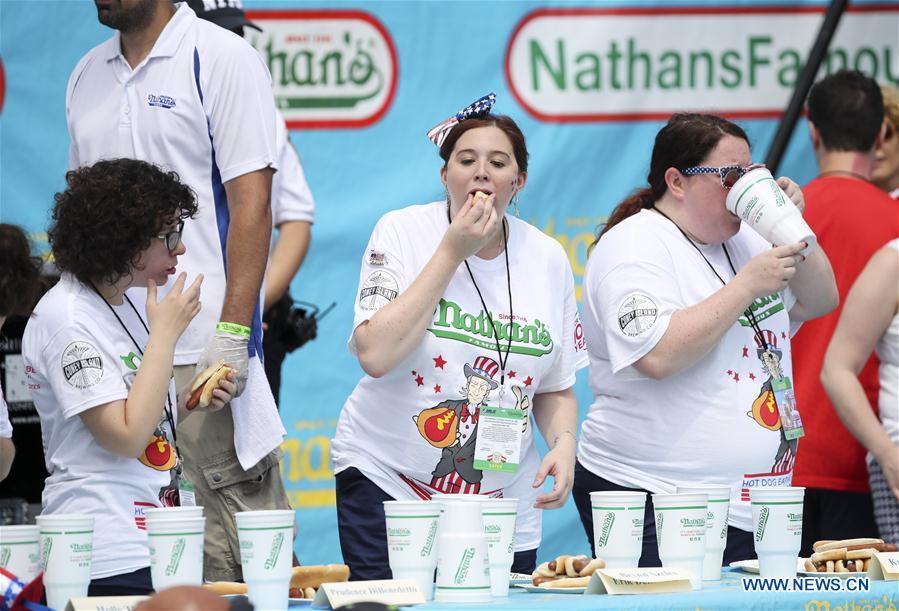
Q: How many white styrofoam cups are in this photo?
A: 14